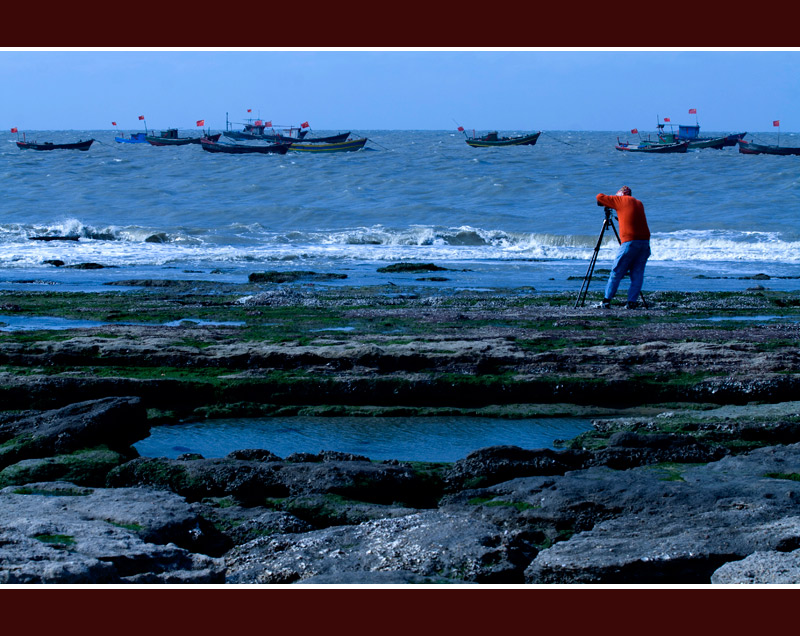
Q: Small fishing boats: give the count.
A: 12